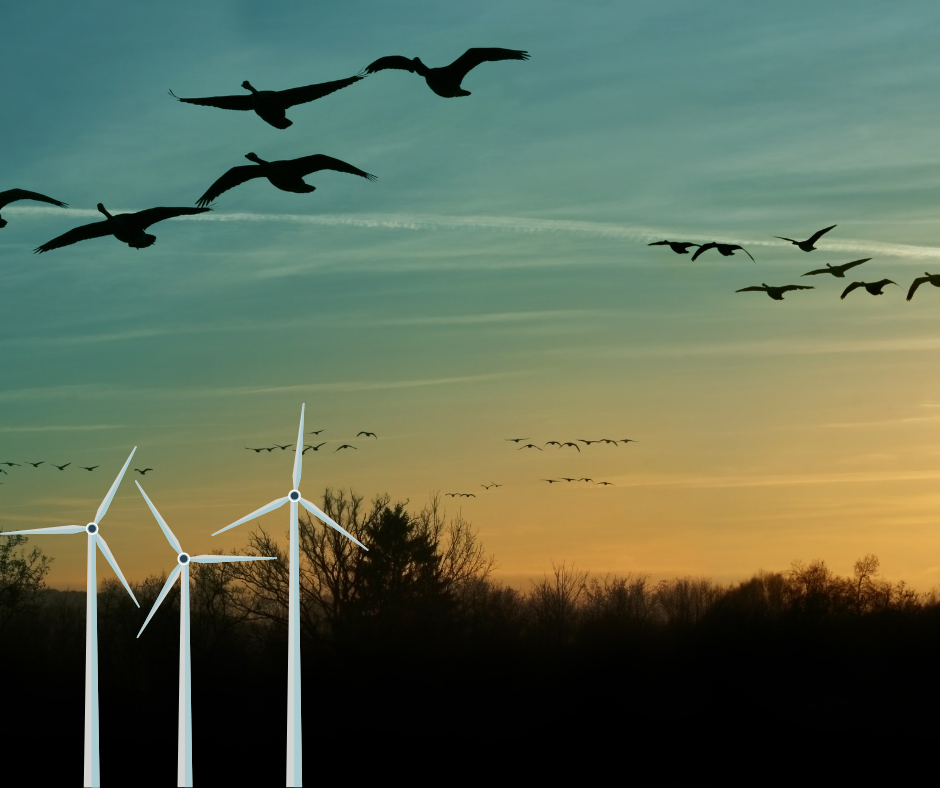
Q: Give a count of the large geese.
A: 5